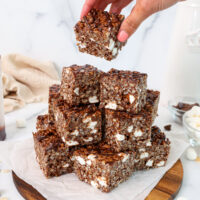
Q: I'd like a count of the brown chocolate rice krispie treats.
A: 11